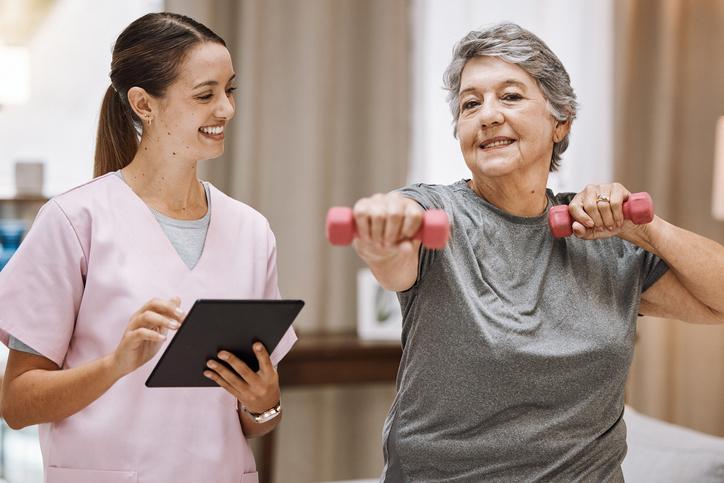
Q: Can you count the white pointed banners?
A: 0